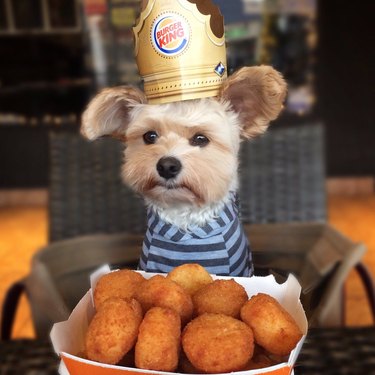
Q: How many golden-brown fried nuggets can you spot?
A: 8